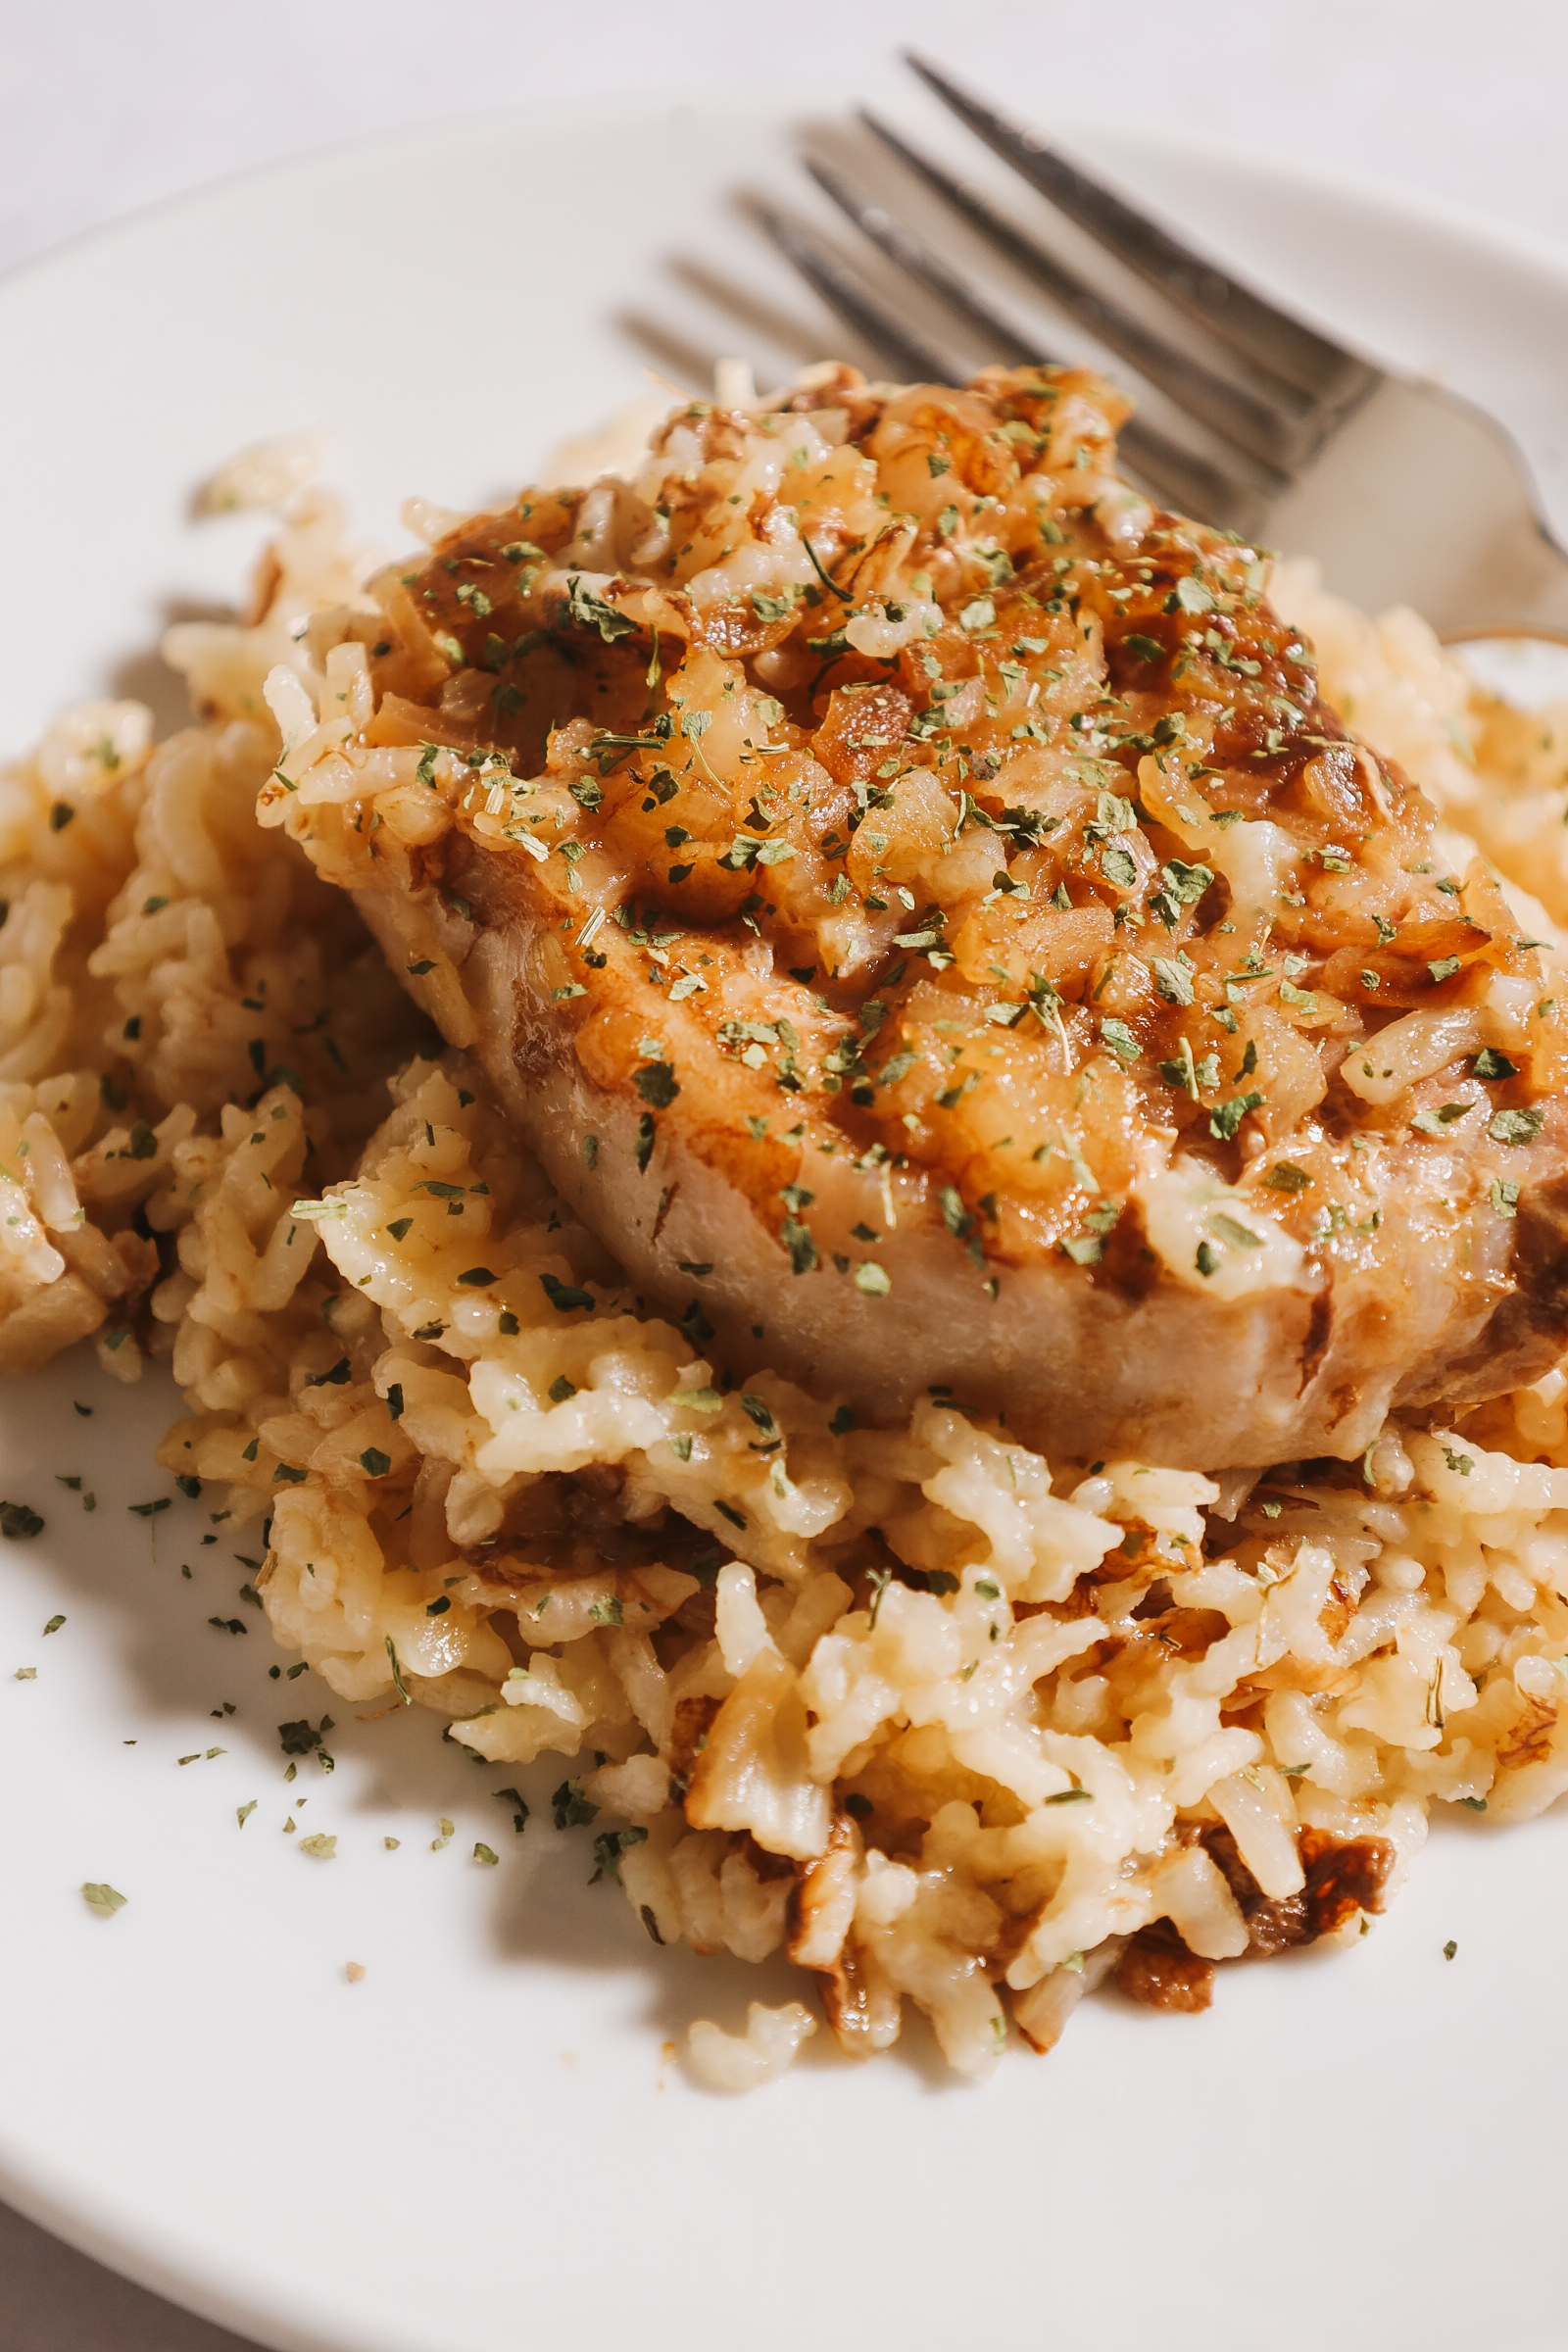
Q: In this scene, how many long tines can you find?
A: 4